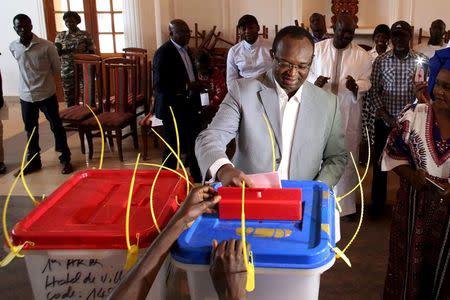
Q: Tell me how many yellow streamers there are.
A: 12